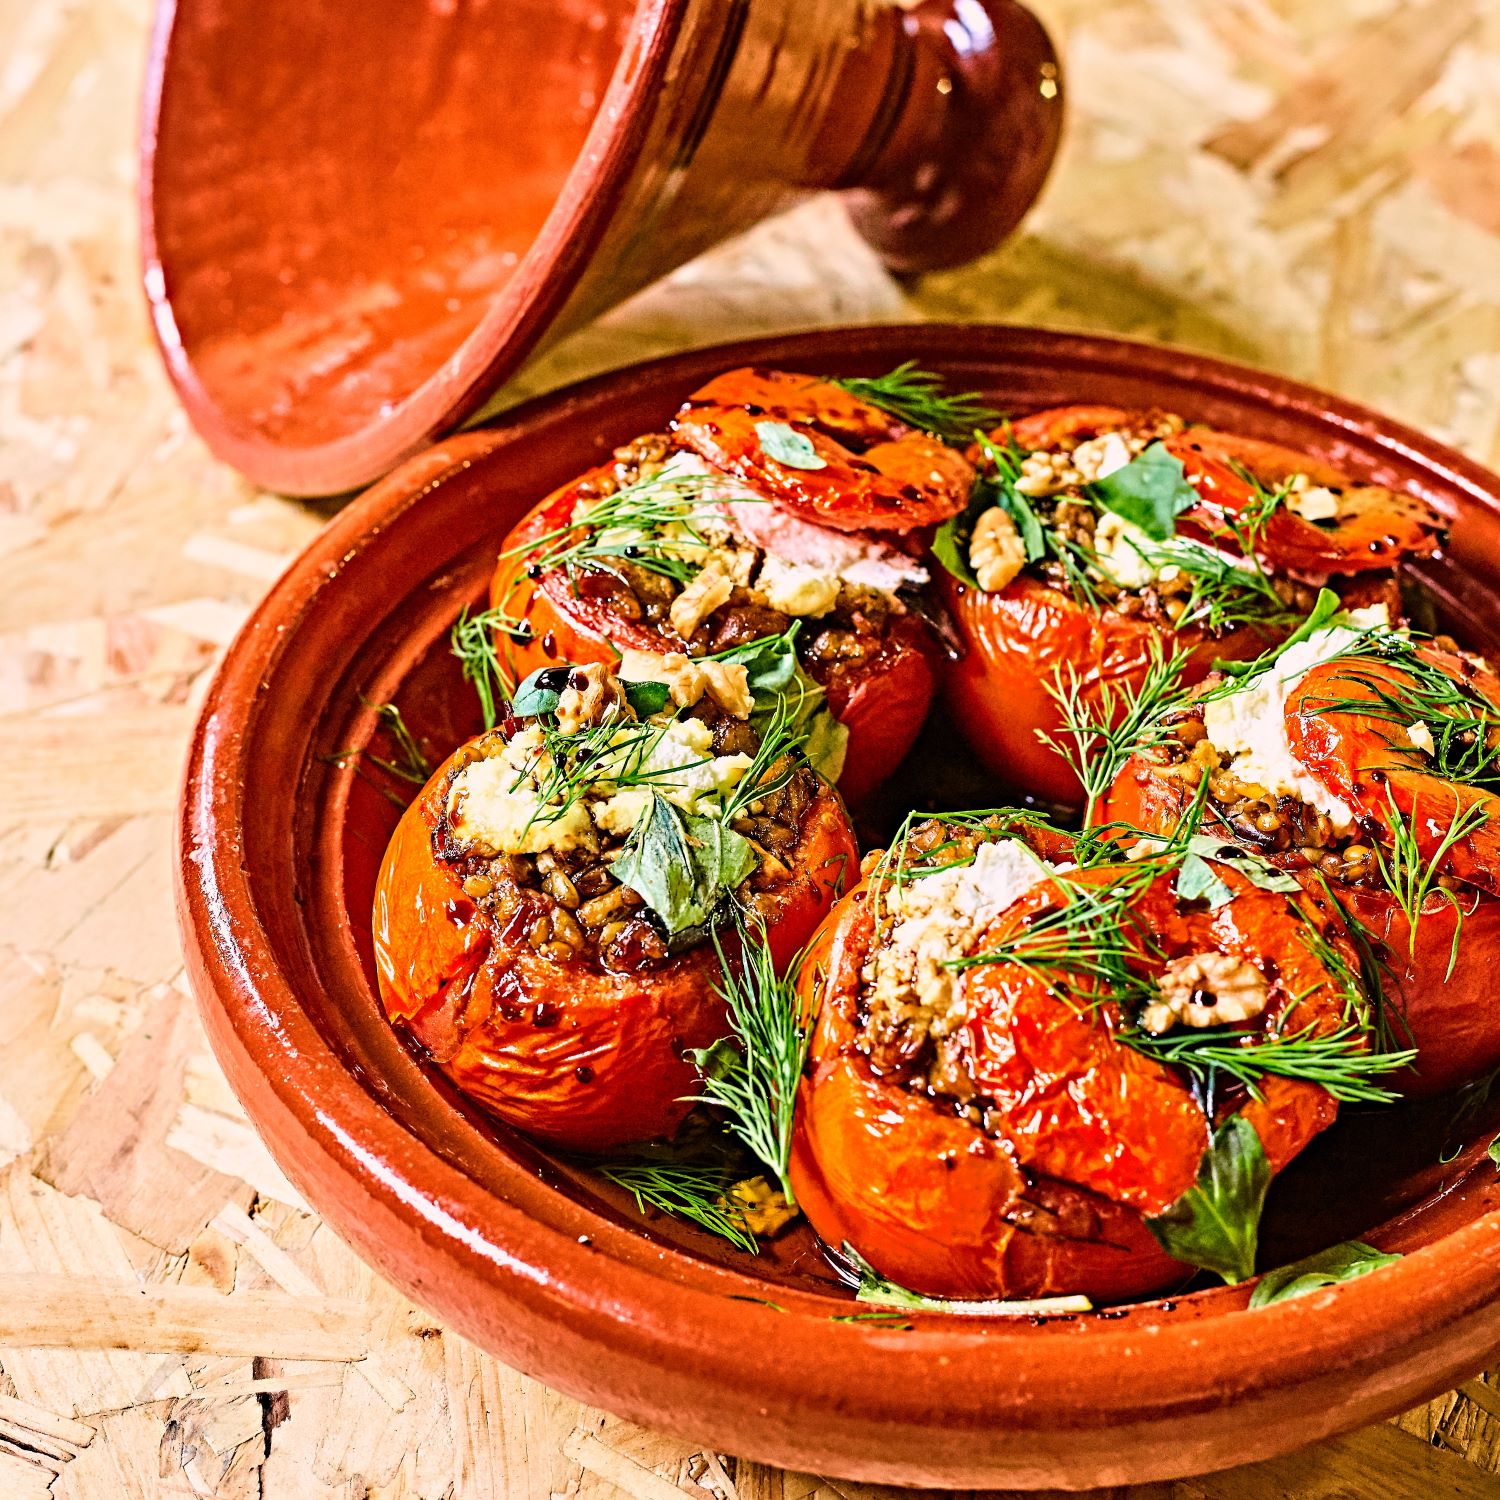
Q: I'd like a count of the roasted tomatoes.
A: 5